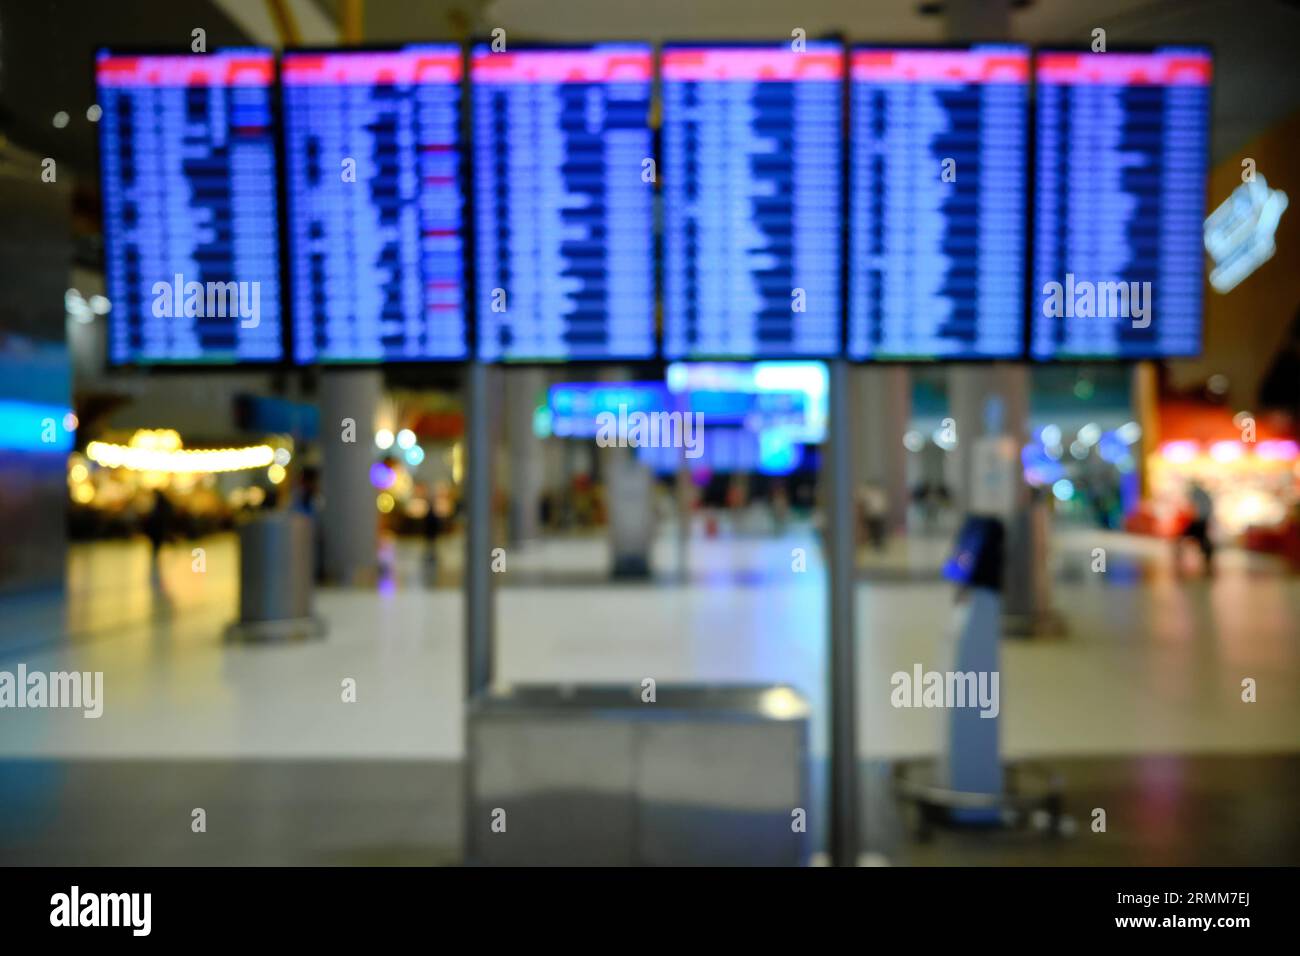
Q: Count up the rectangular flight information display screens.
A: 6